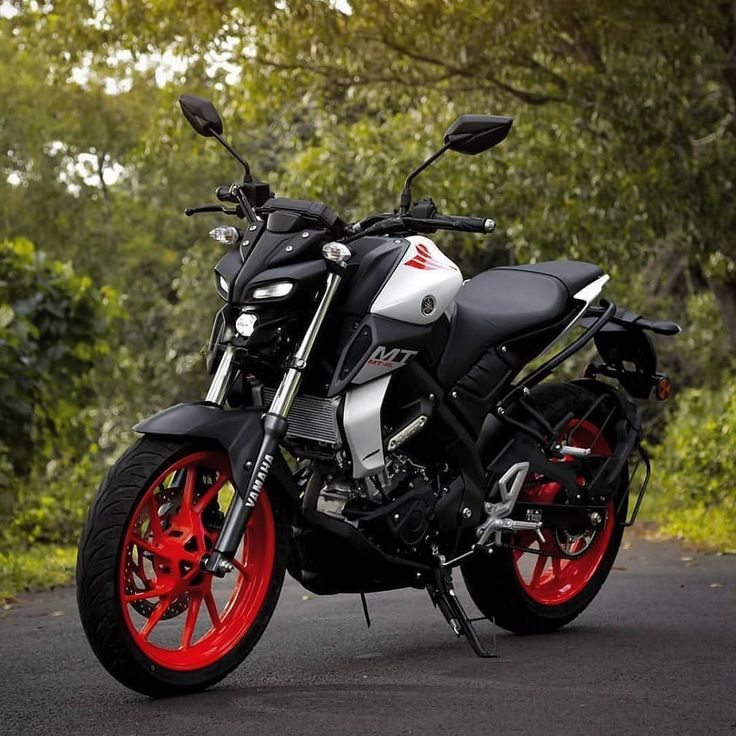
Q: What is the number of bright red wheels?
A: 2